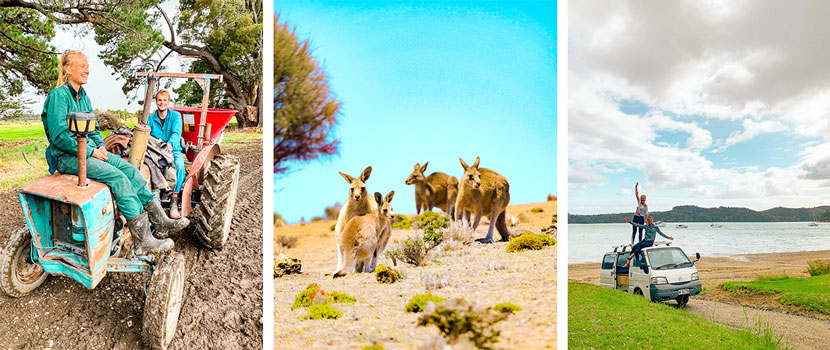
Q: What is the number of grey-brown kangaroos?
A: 4